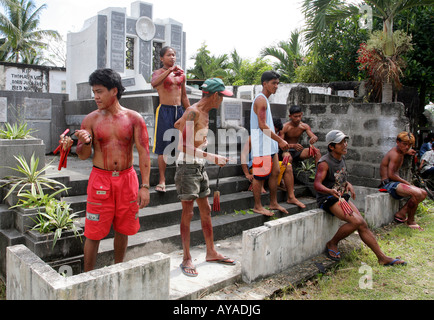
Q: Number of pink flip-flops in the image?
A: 2